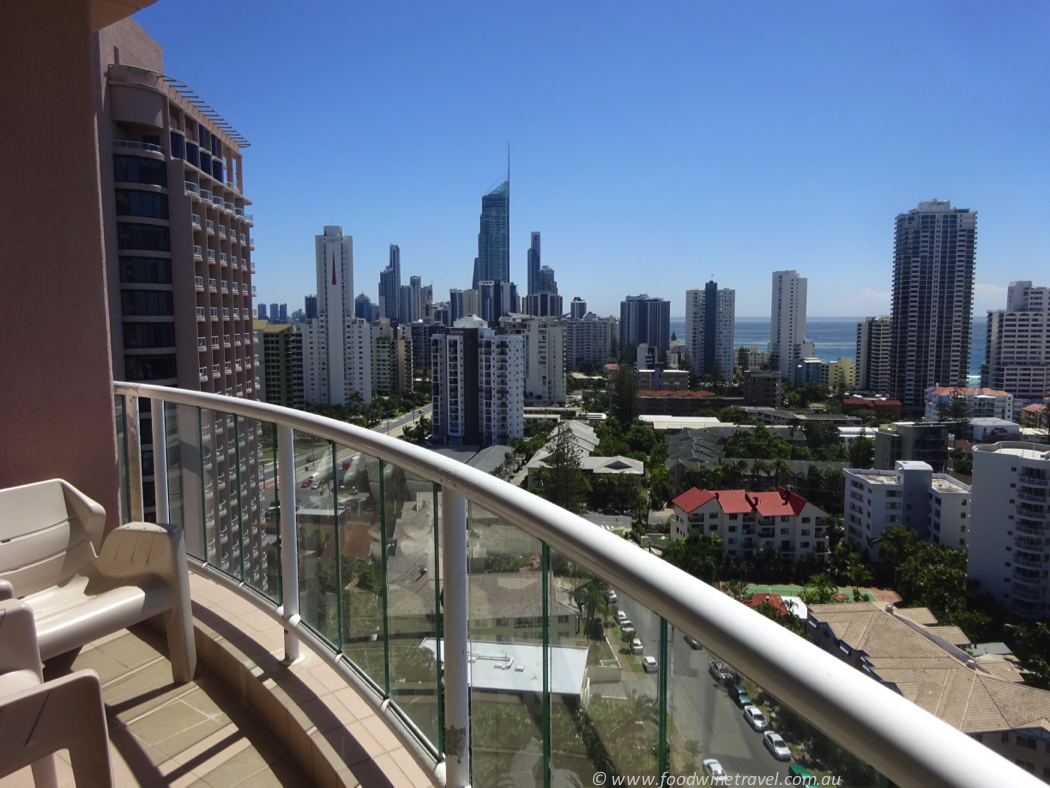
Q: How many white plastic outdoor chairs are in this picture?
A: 2